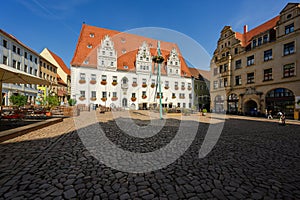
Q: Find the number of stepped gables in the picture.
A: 3